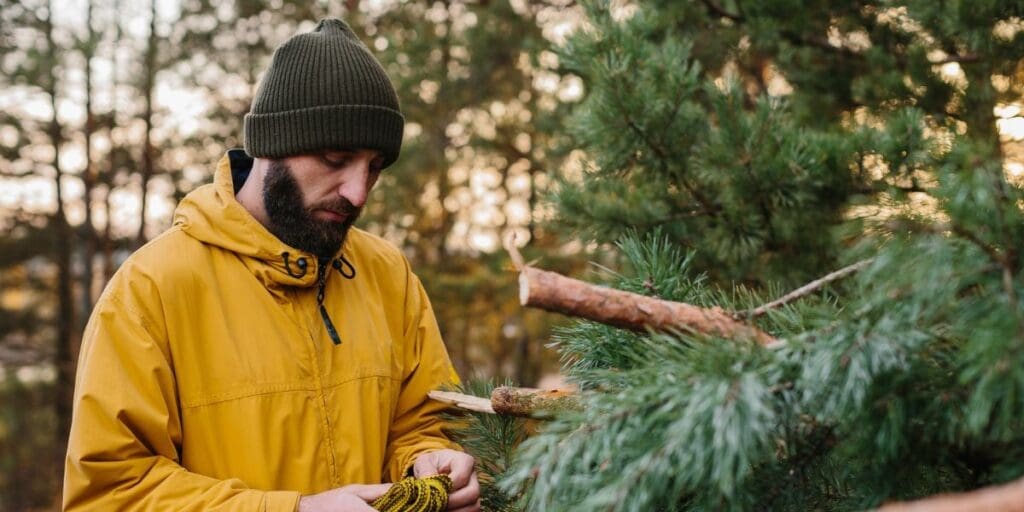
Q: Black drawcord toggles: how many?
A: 2